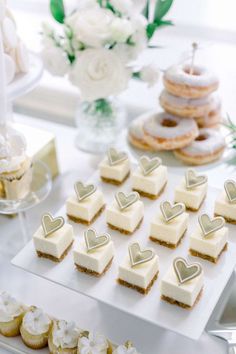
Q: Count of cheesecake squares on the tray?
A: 12